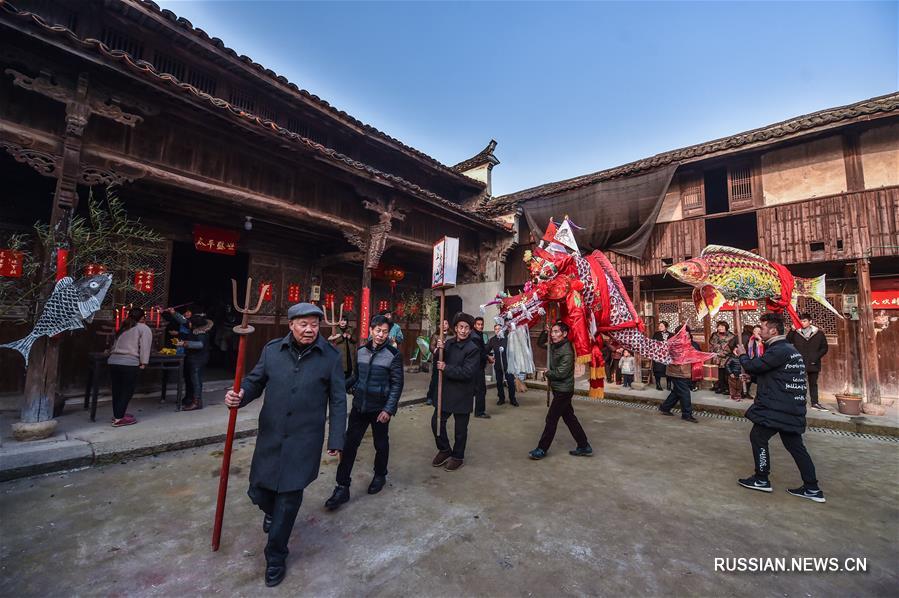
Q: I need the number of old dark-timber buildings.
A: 2